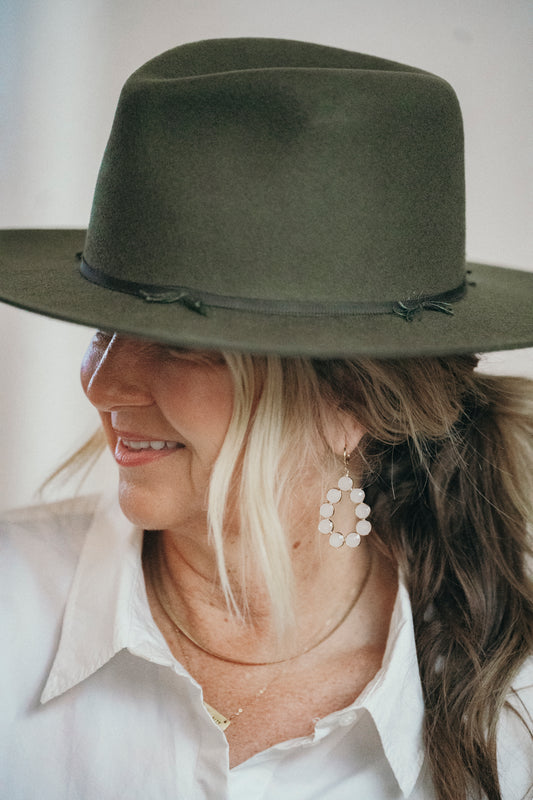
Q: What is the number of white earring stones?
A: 9